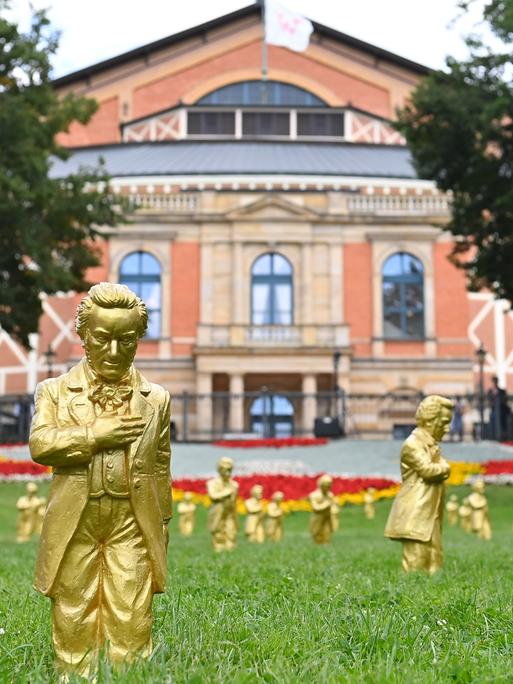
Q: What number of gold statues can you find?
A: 14